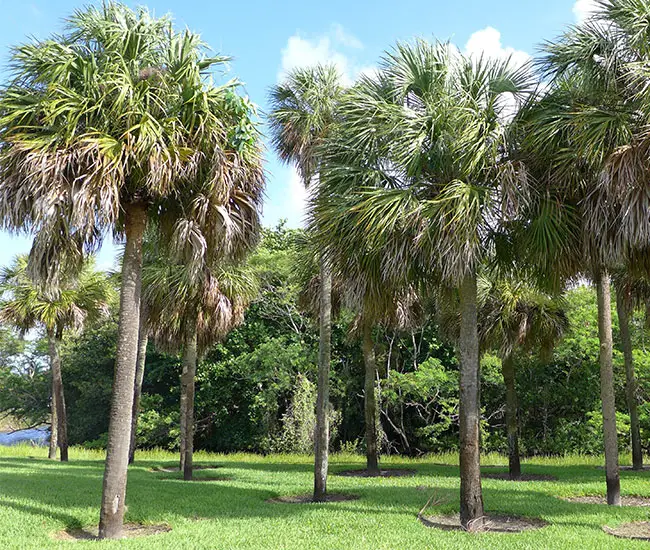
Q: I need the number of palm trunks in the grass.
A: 12